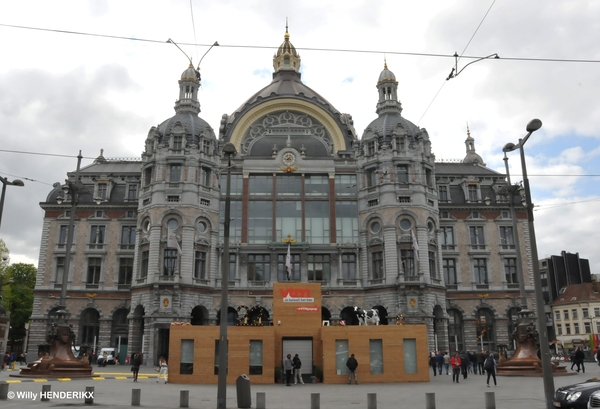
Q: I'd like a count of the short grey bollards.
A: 10